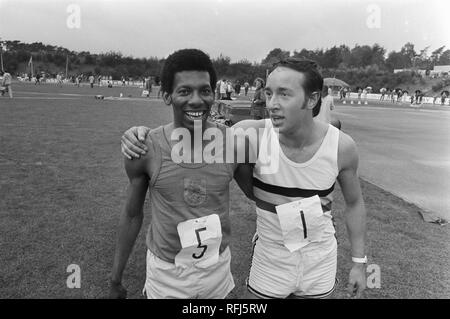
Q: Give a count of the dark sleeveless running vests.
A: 1